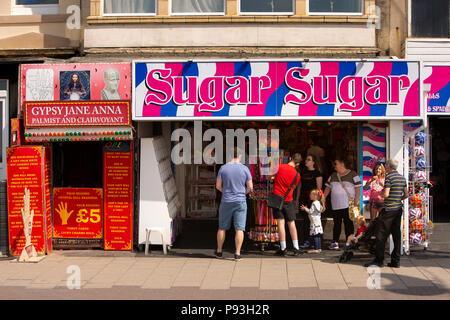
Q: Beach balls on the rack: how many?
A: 8